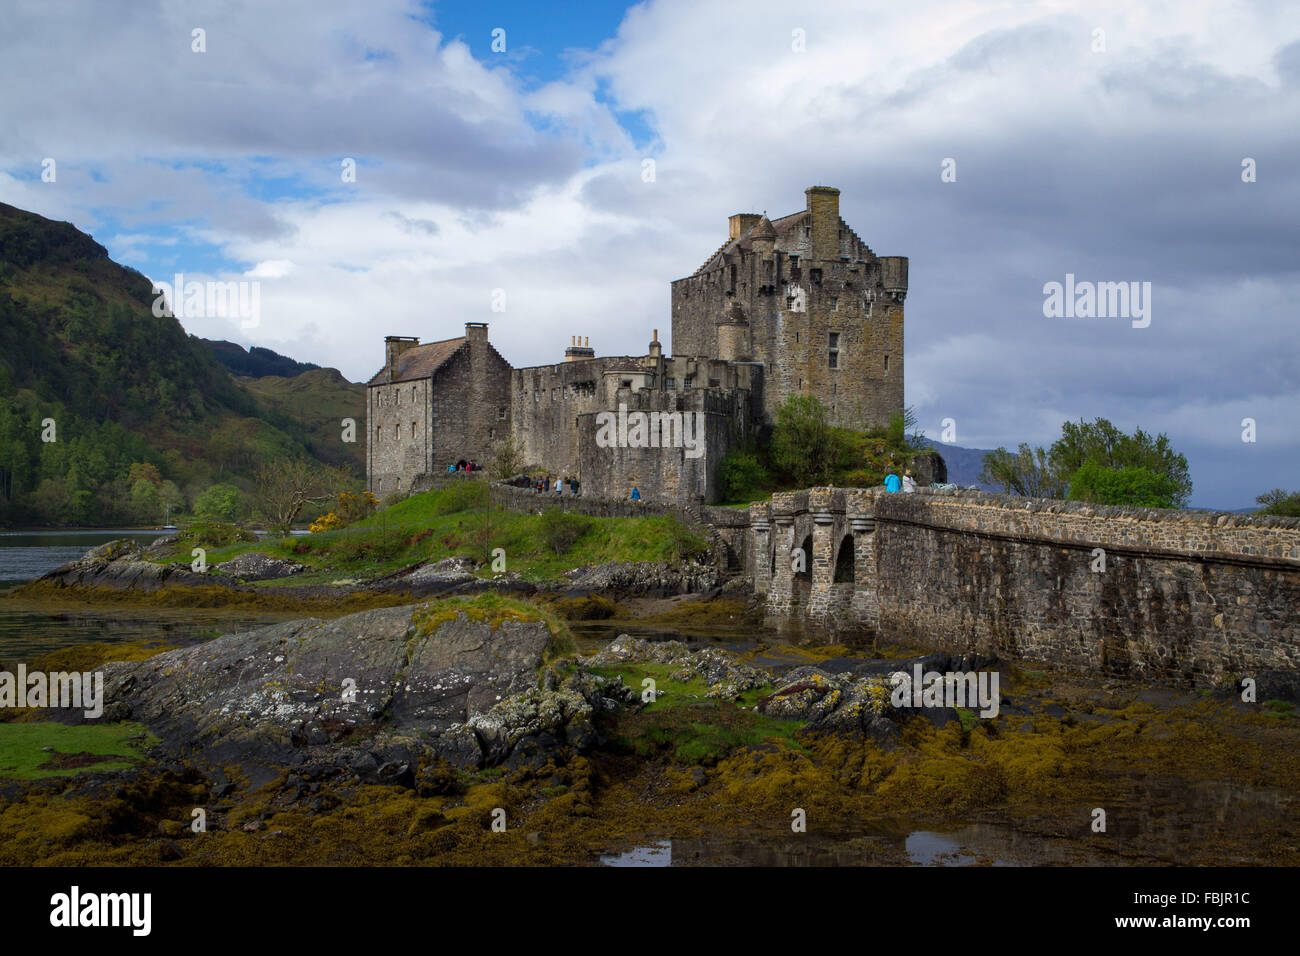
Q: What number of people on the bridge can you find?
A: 2